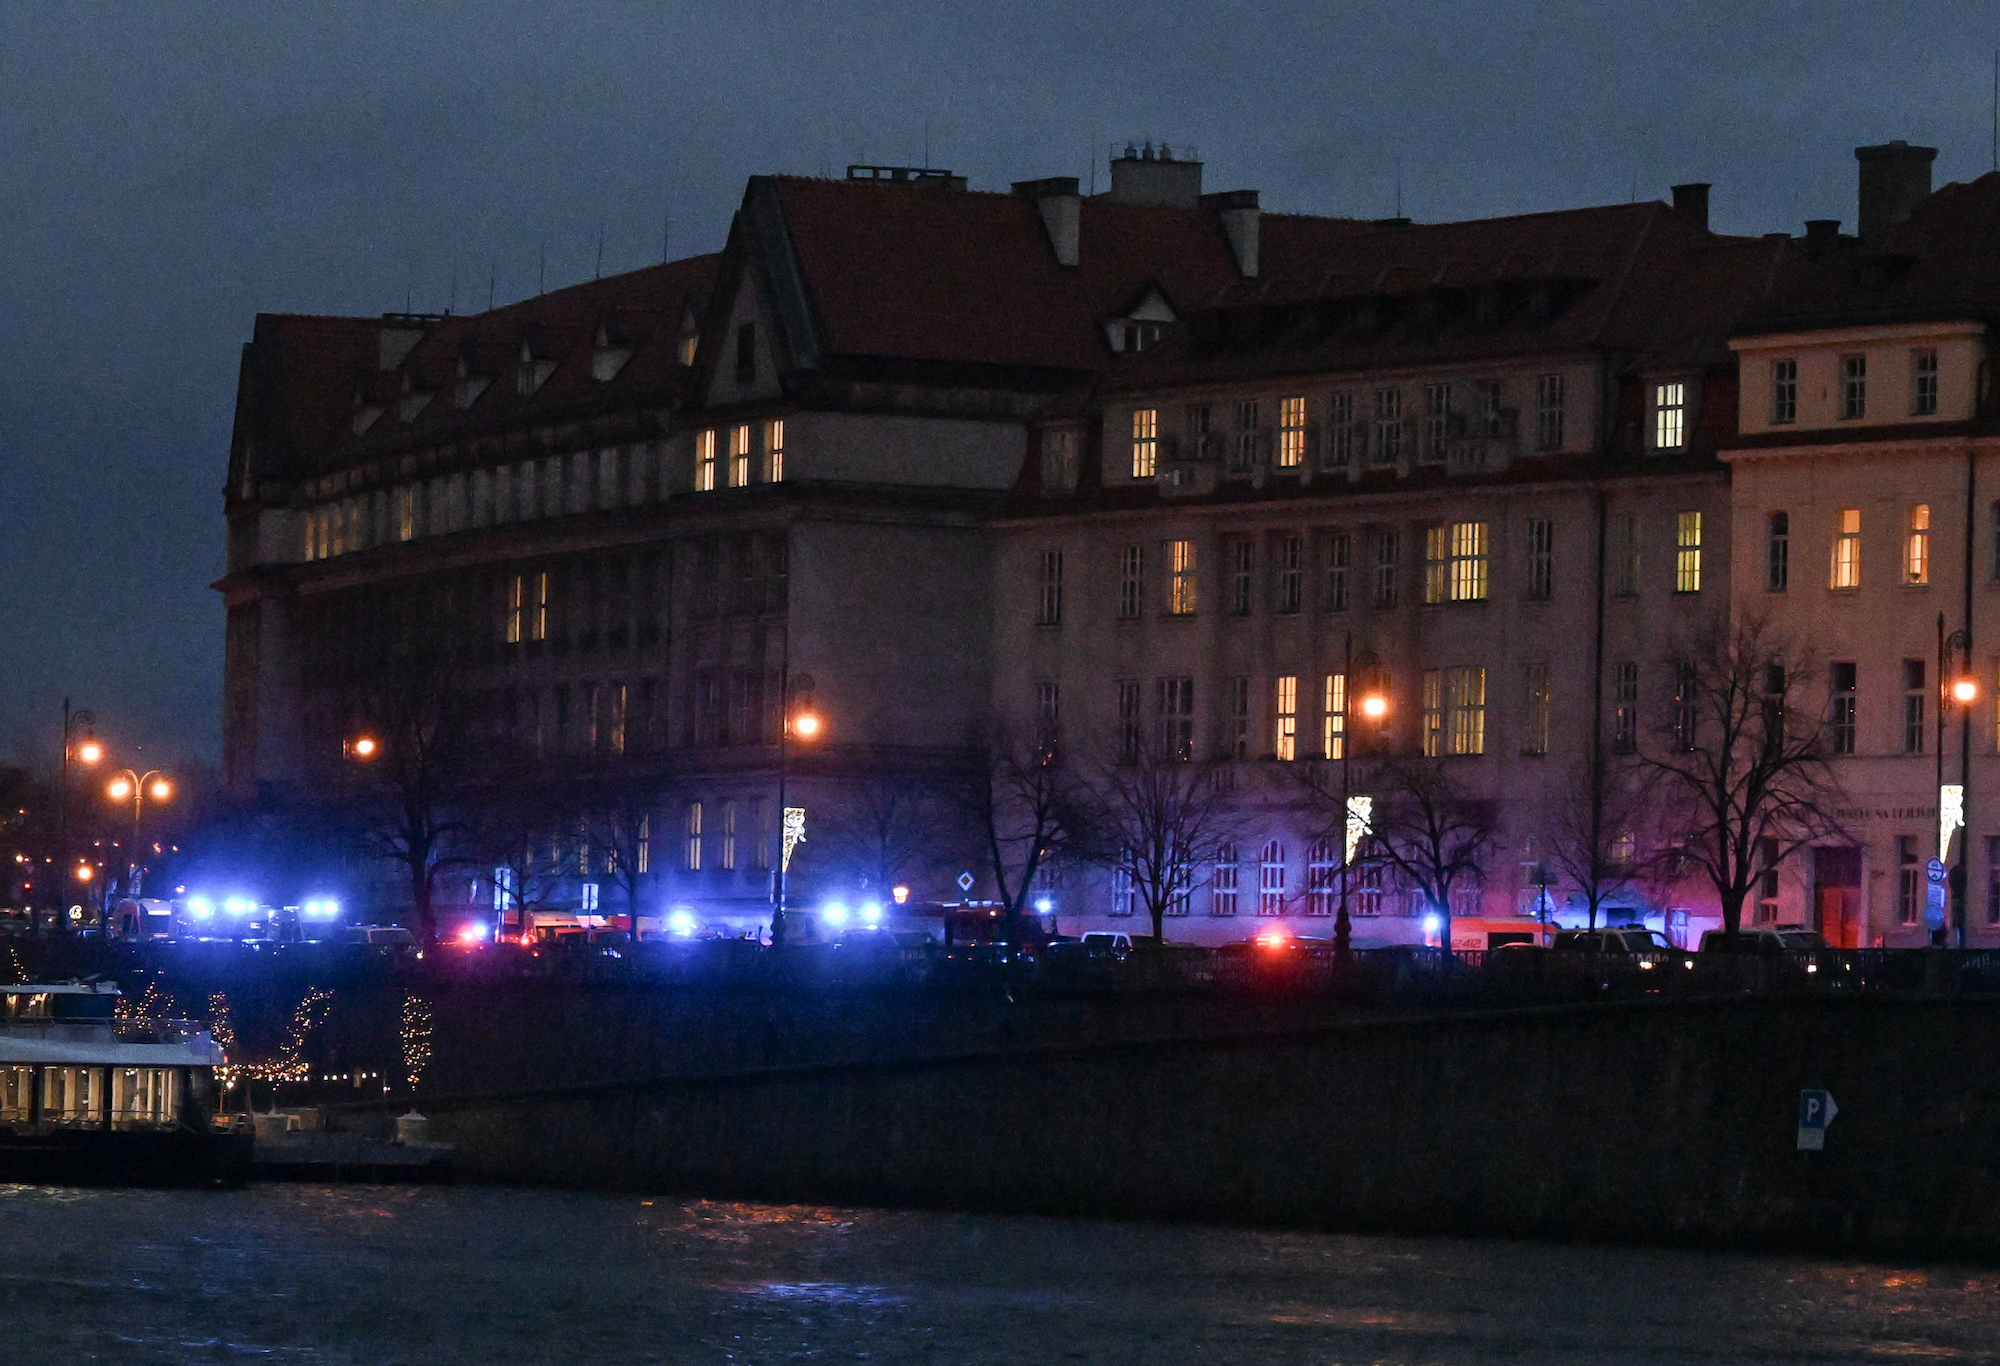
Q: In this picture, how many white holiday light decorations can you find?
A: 3